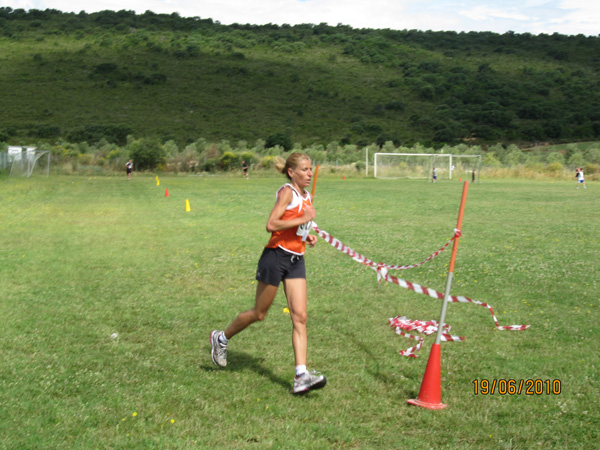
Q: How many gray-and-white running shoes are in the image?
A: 2